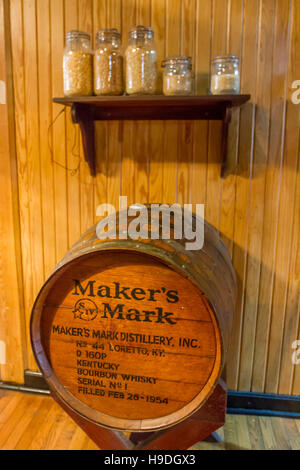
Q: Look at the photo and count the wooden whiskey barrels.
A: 1